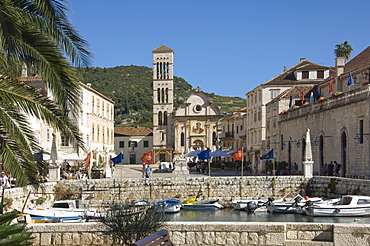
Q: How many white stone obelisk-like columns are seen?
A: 2